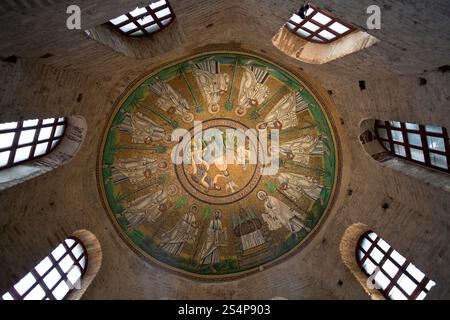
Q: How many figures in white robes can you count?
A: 12